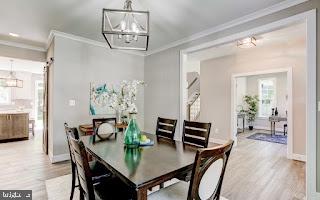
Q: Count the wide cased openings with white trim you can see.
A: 2